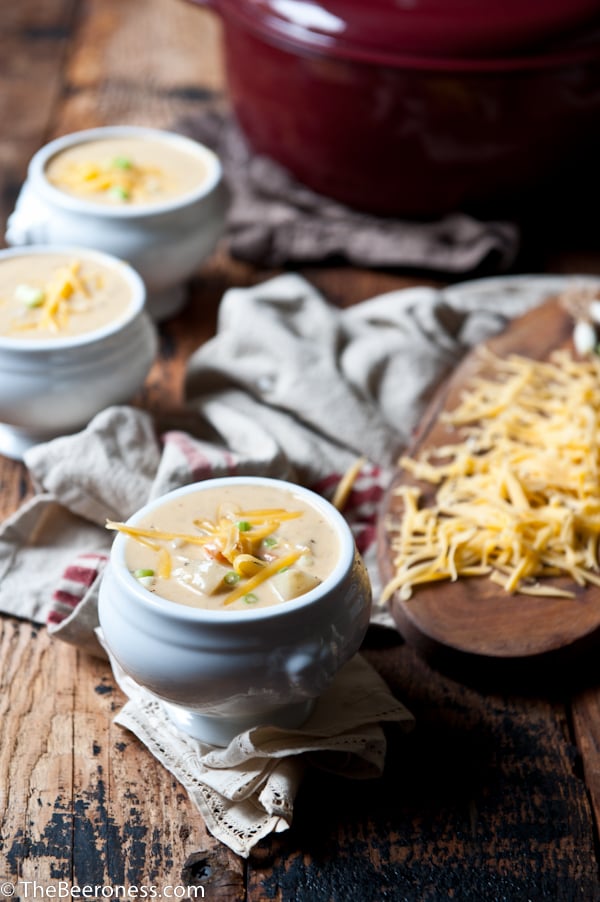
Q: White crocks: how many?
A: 3